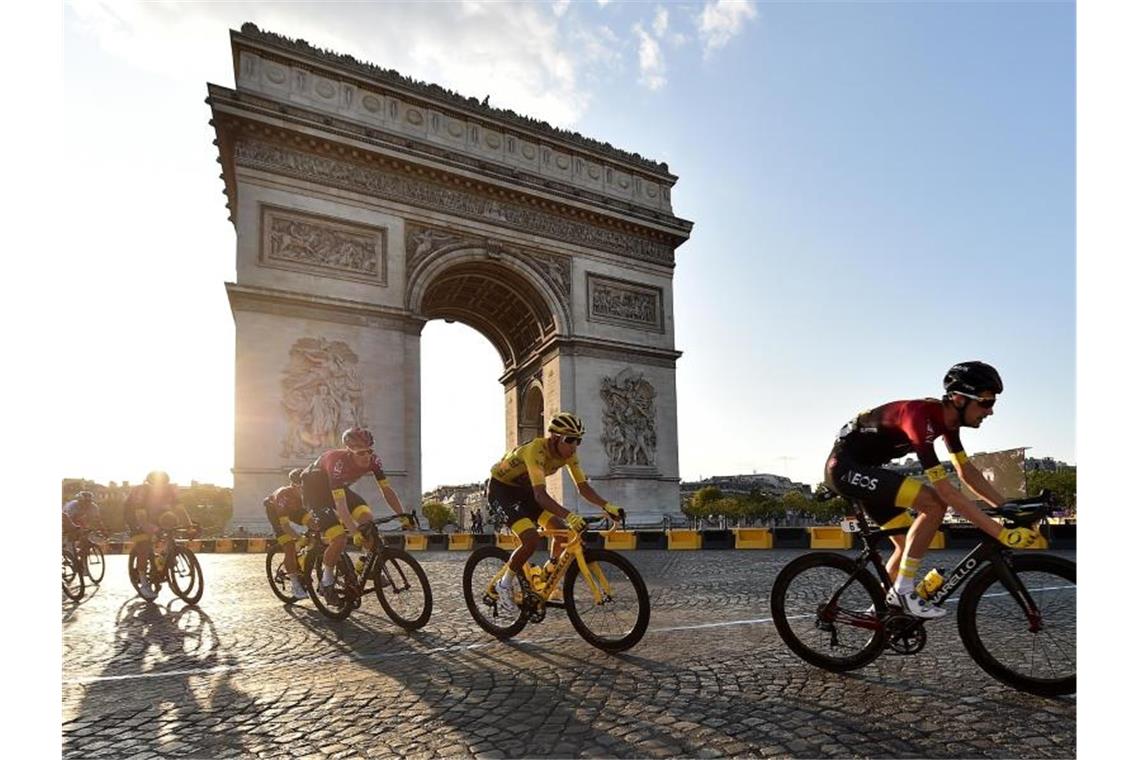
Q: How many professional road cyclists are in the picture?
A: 6